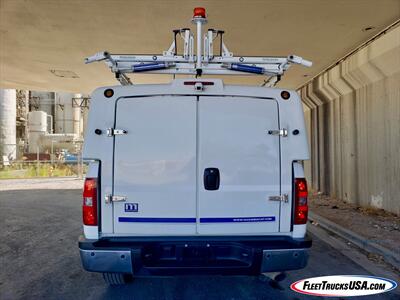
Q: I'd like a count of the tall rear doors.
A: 2